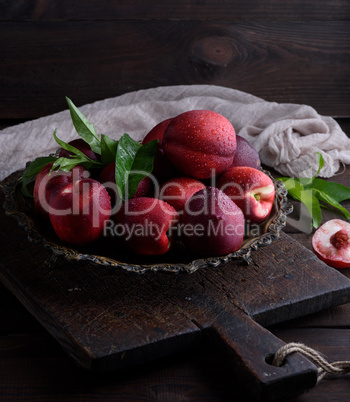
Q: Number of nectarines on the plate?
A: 11